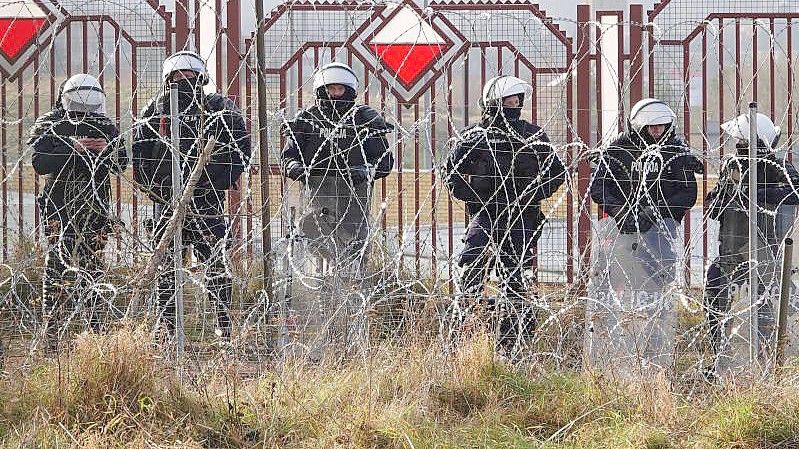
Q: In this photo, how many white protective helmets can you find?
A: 6